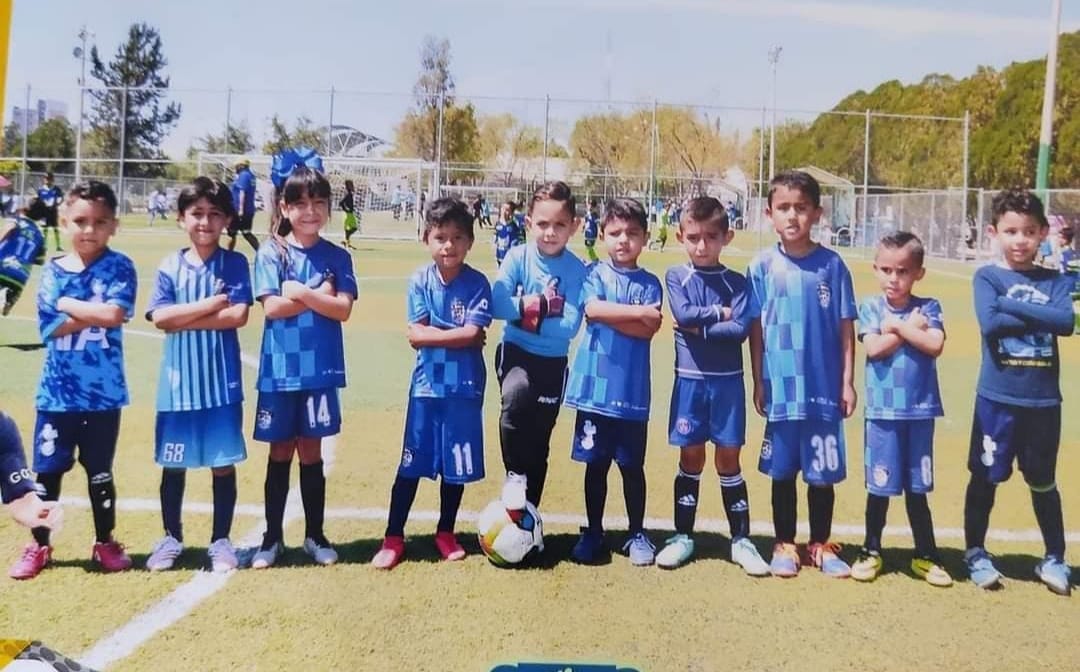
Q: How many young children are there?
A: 10